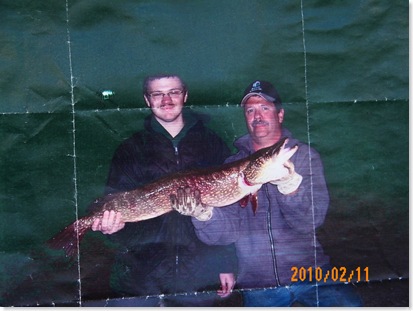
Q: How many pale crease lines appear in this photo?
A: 4